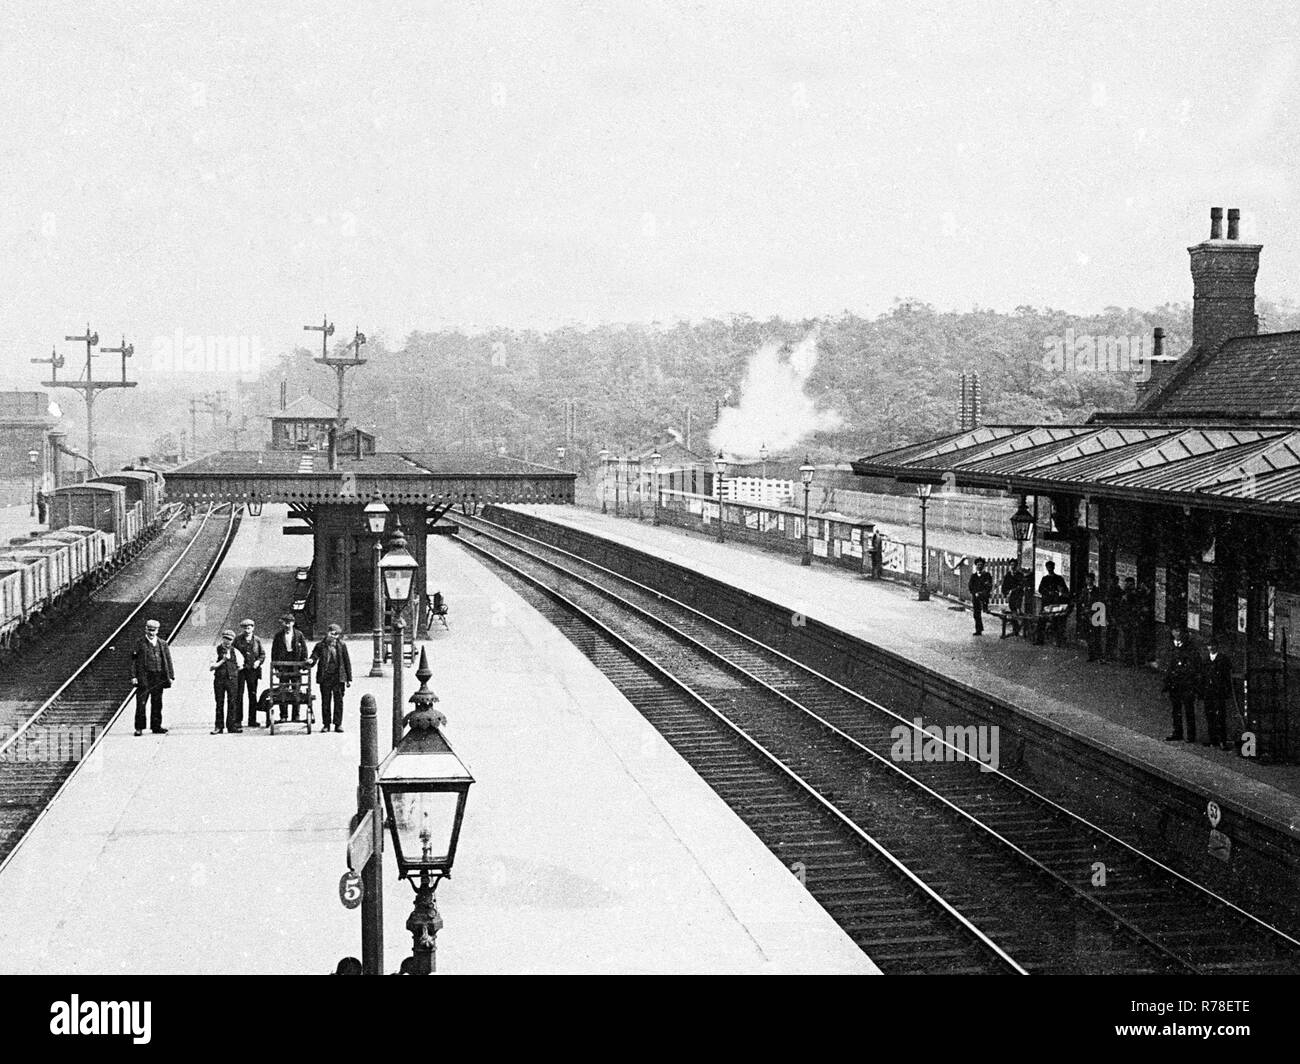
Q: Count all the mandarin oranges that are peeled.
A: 0